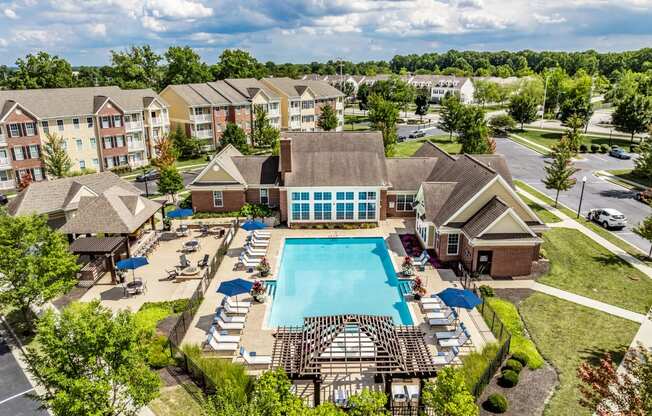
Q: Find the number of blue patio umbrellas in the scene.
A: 5